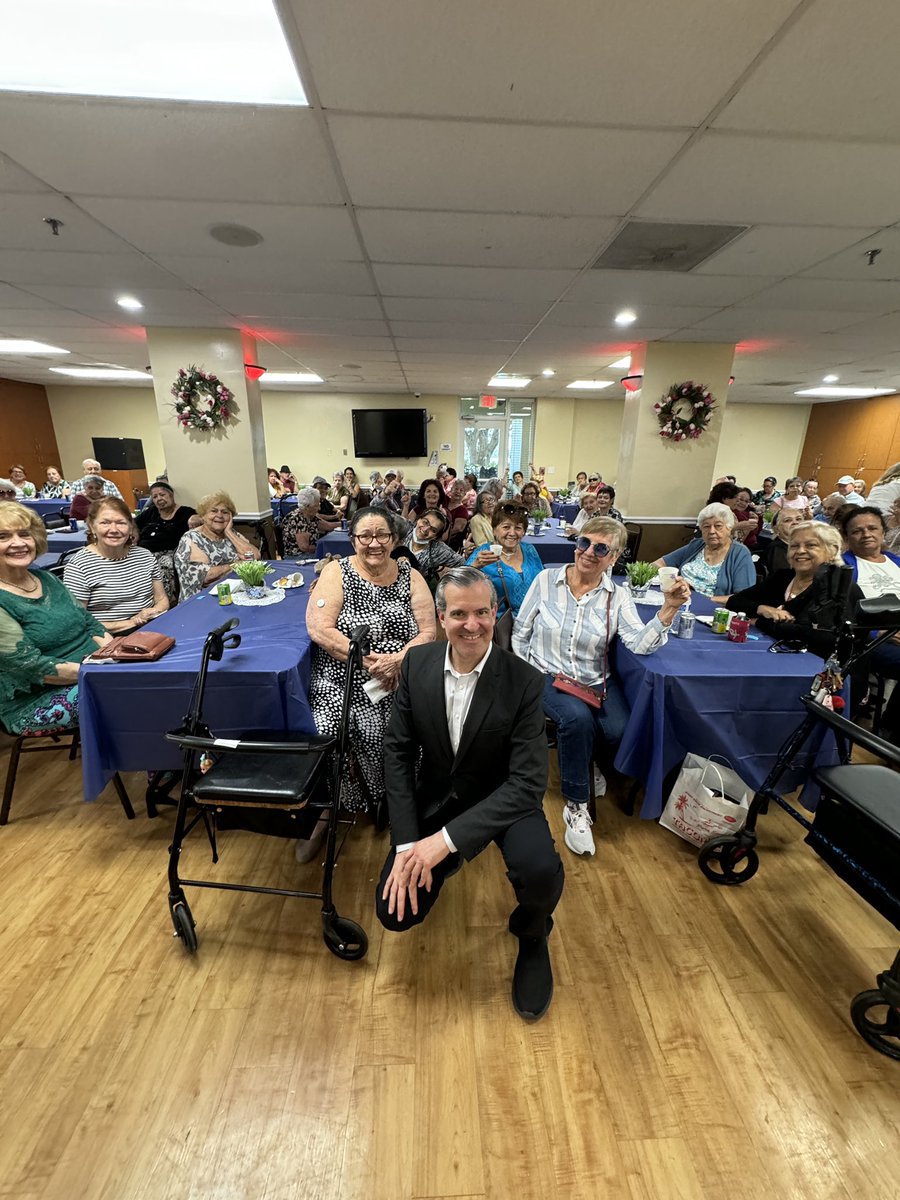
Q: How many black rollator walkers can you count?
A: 2